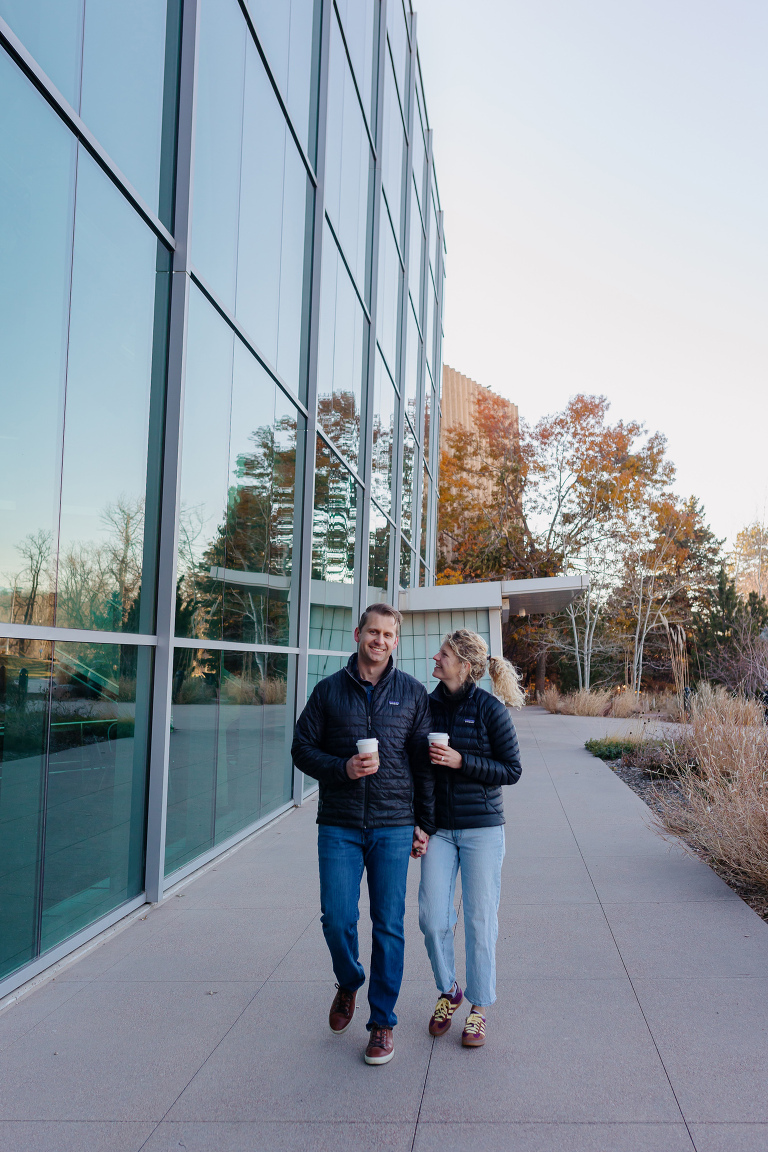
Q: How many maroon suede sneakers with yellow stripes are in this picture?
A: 2